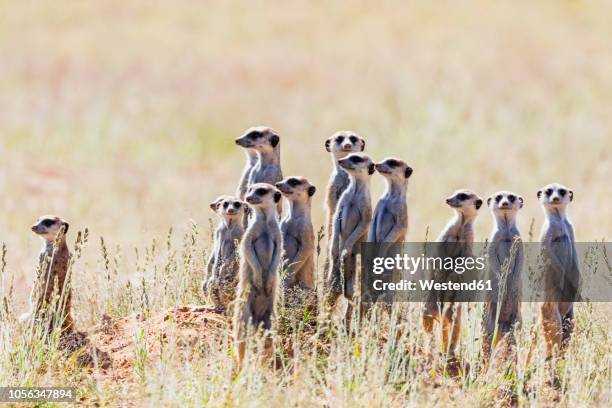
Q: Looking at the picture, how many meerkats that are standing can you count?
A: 11